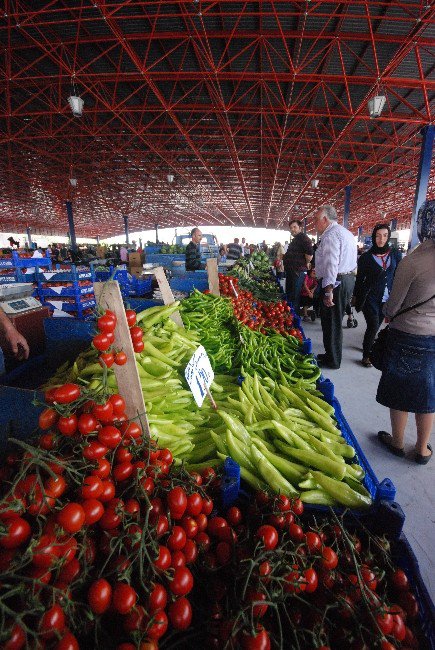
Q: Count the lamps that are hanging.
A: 5